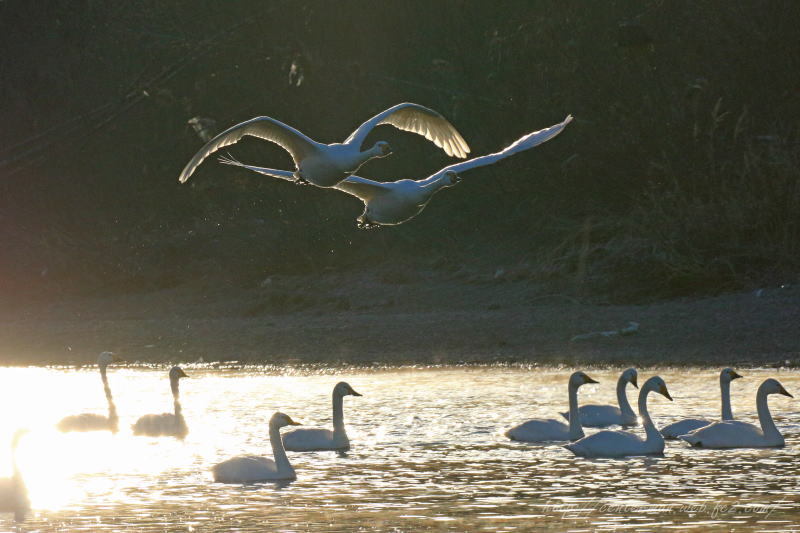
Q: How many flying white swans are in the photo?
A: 2